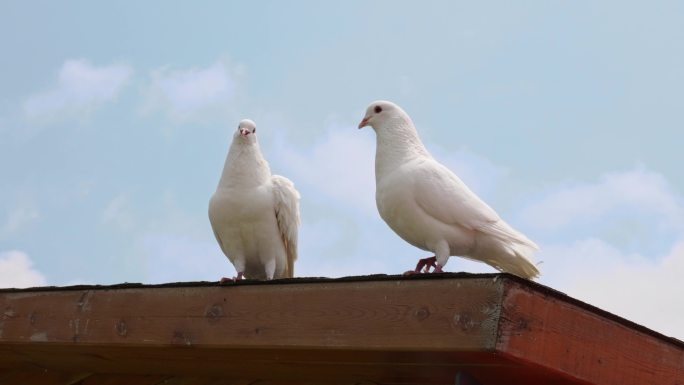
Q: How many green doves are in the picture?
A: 0